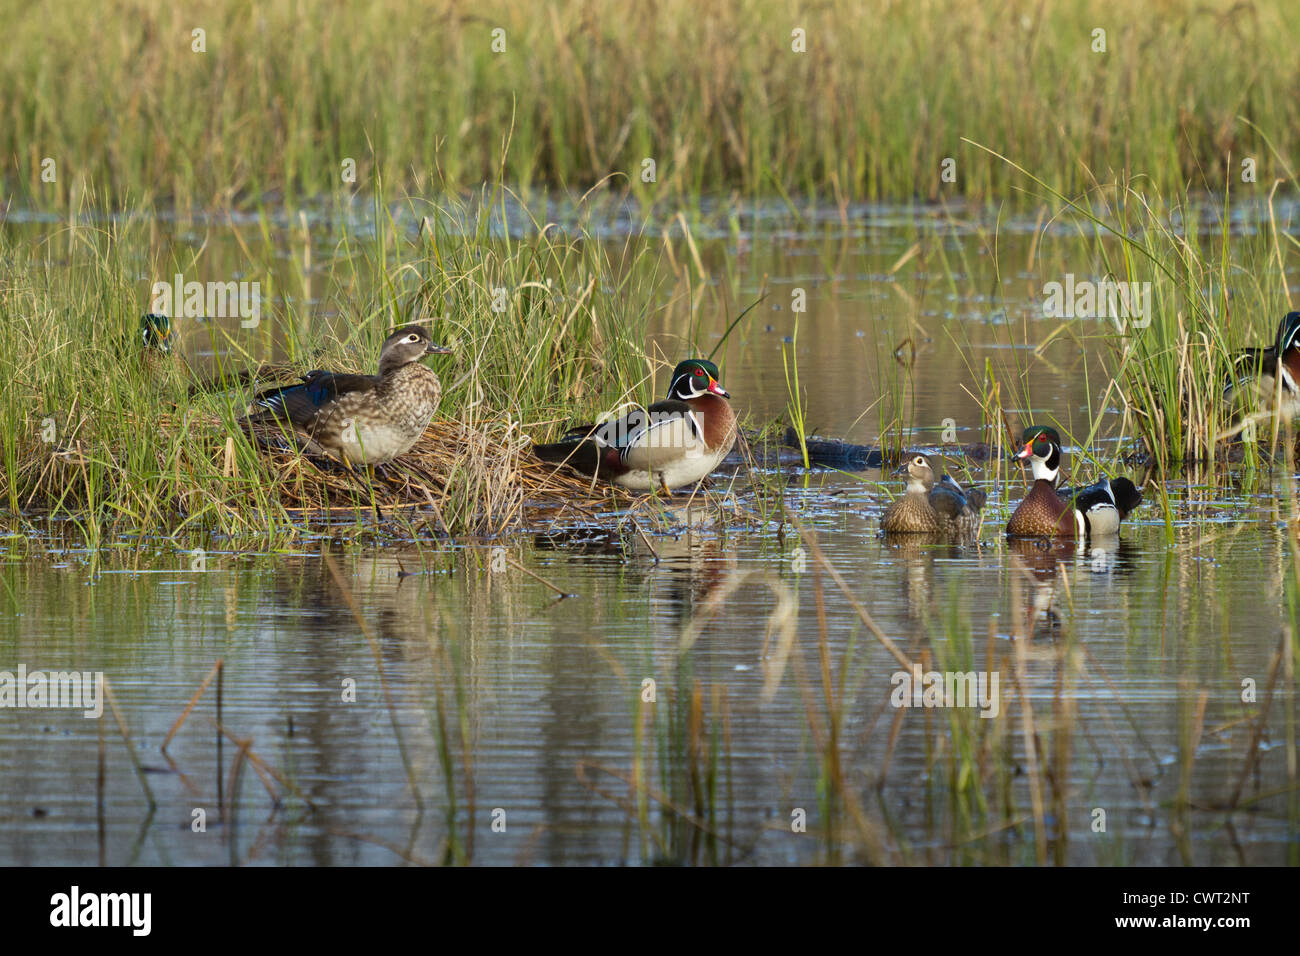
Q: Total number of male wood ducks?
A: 4